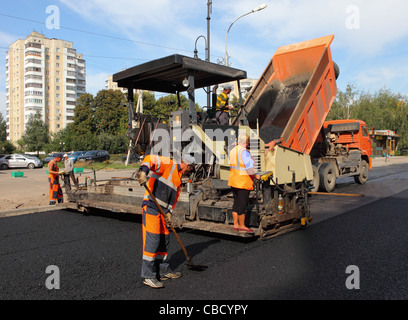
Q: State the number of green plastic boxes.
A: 3